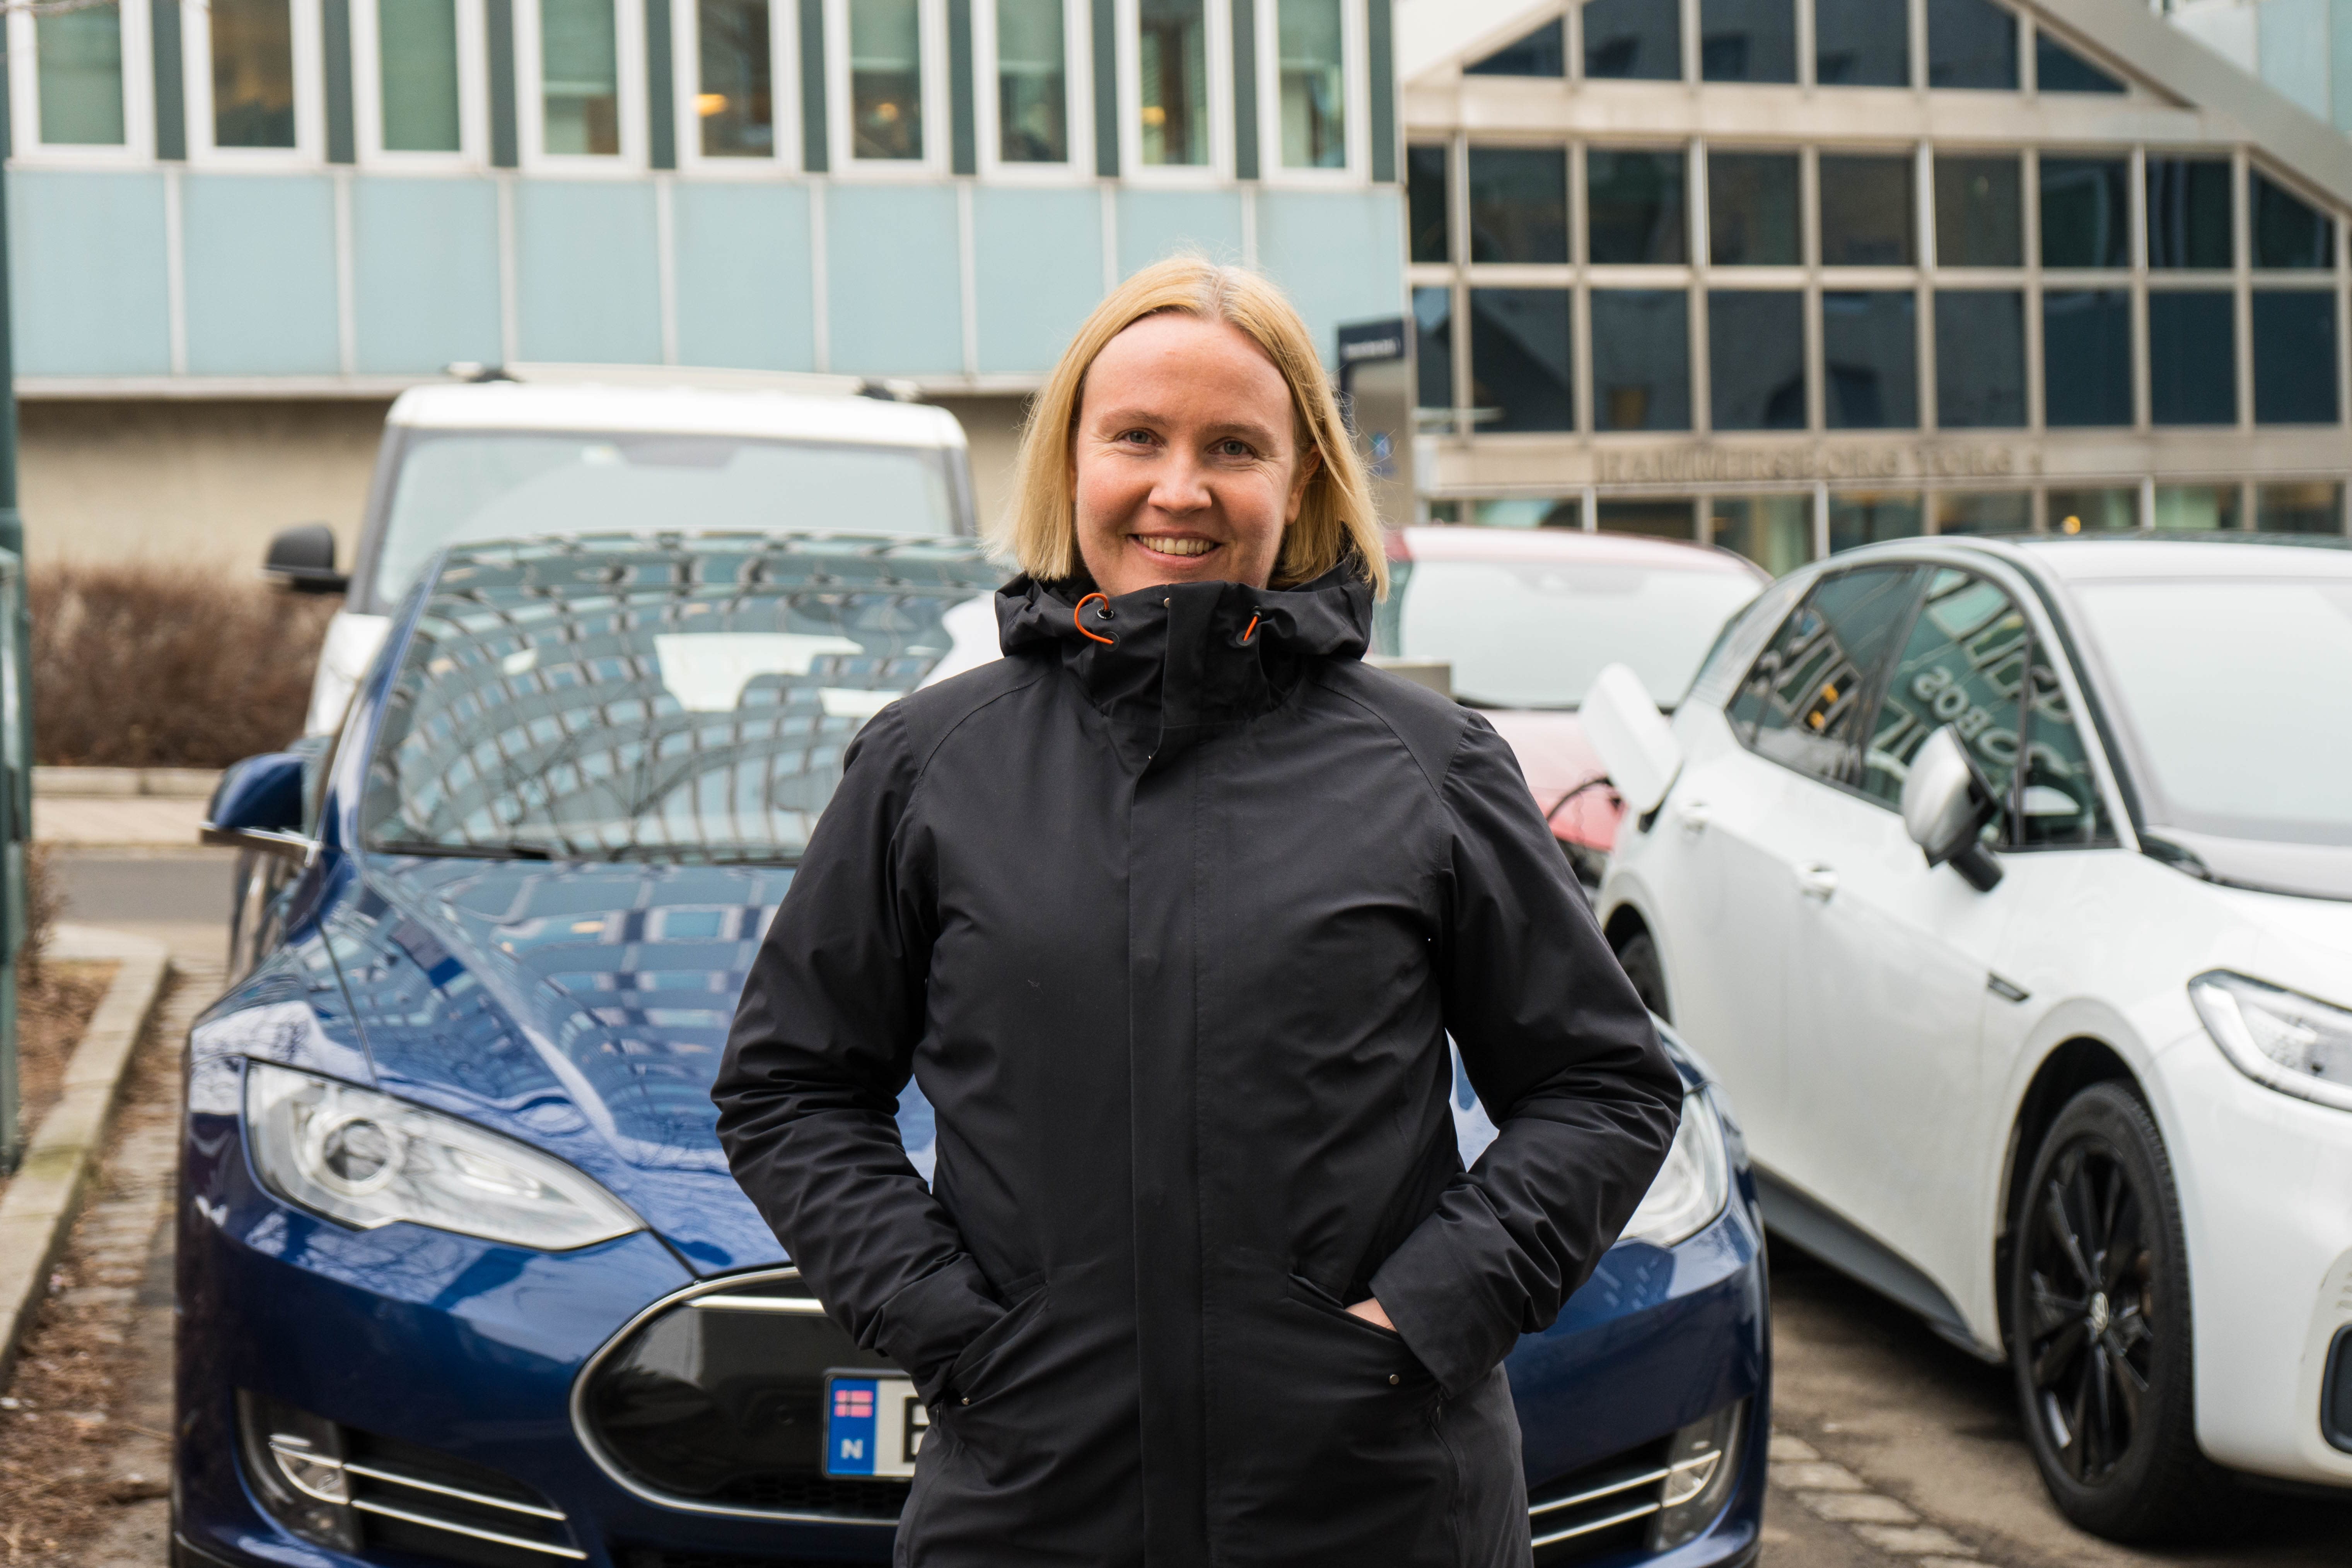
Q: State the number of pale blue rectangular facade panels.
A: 9